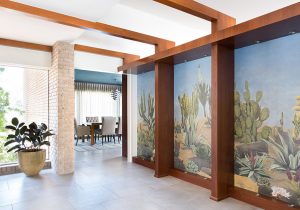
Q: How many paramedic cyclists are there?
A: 0